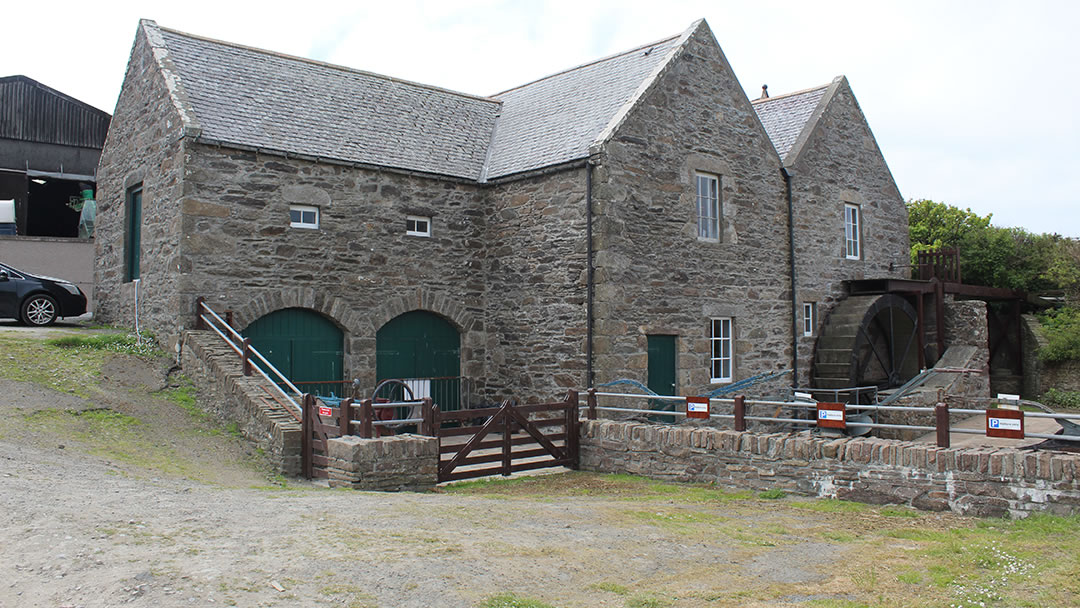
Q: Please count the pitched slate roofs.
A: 3